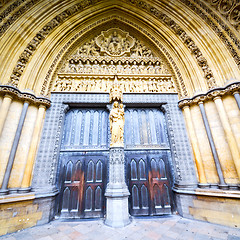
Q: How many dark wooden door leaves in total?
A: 4